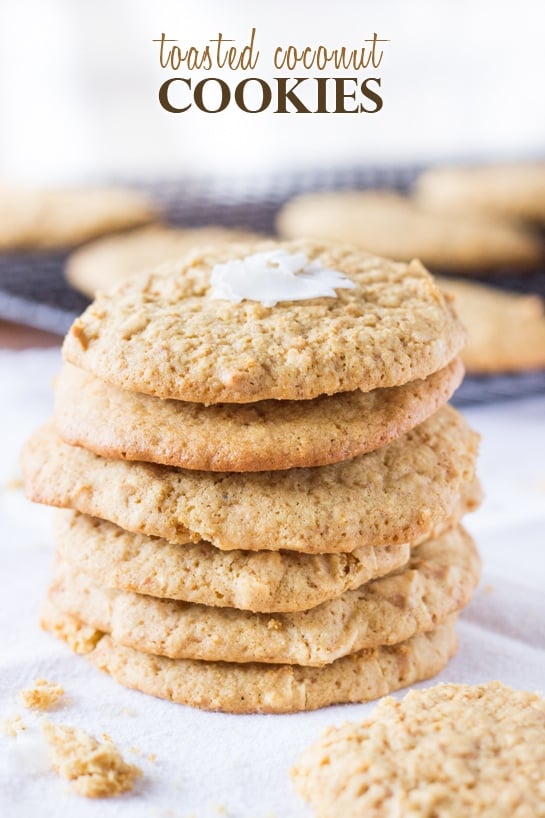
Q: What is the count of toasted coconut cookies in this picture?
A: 12